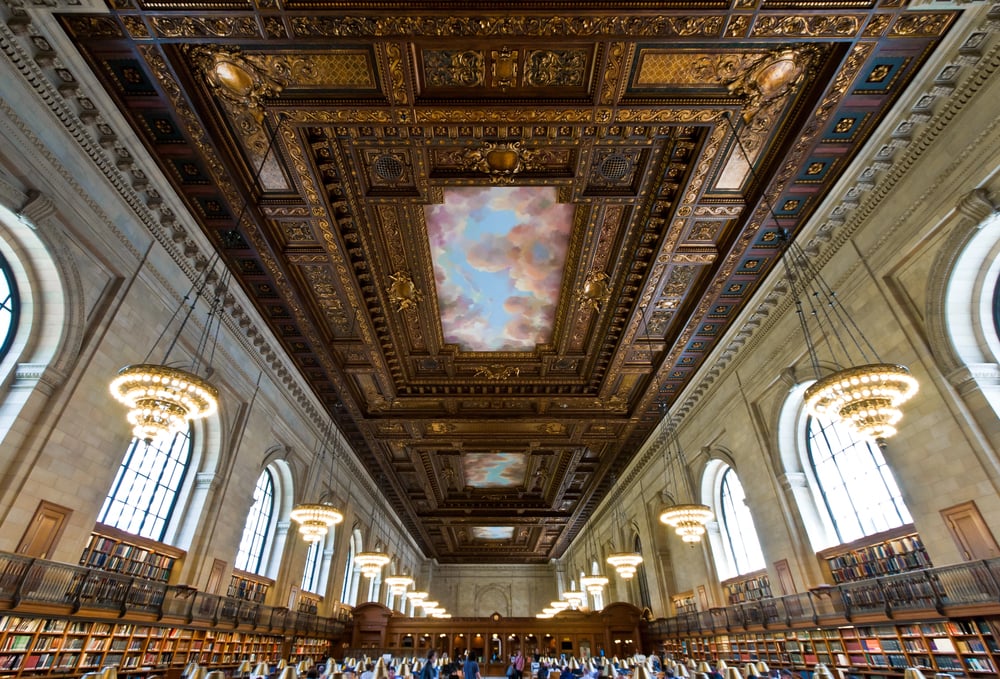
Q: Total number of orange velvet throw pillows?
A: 0